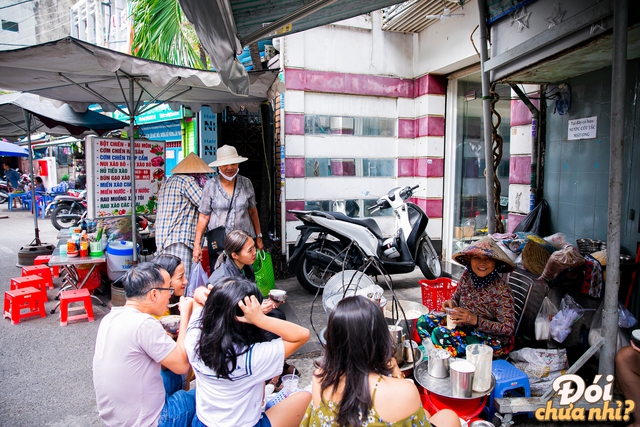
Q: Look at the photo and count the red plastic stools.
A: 5